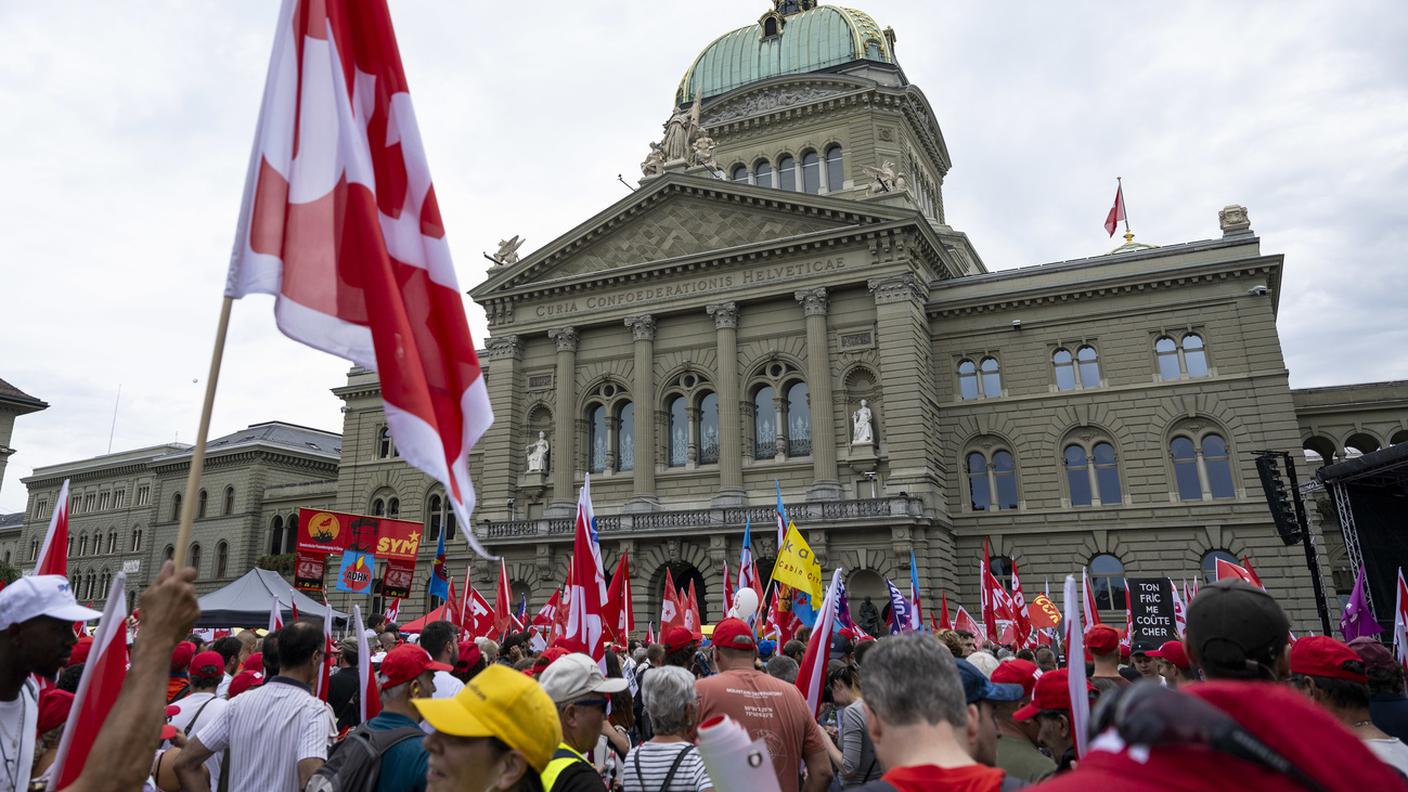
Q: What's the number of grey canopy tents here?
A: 1